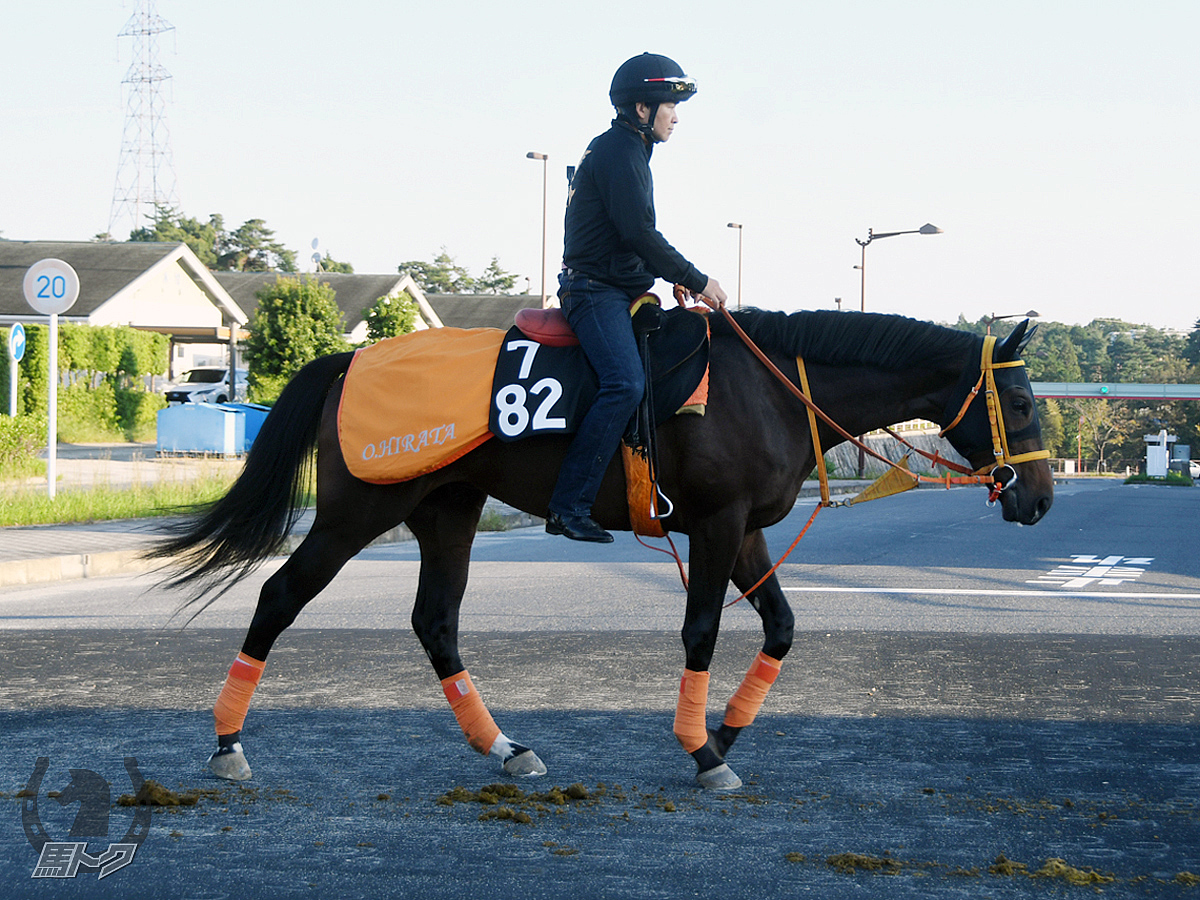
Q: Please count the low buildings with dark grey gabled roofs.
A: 3